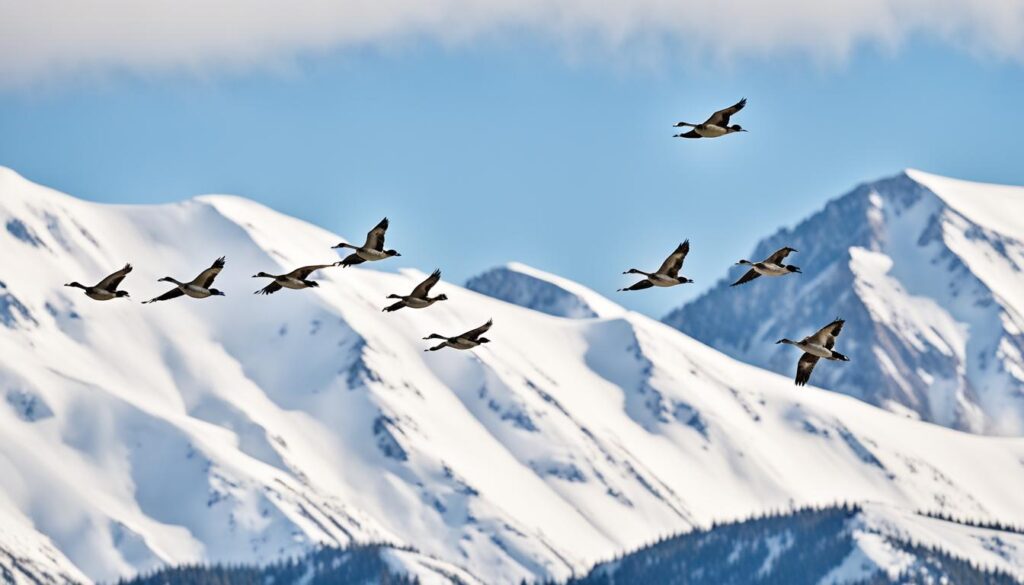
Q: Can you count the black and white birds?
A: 10